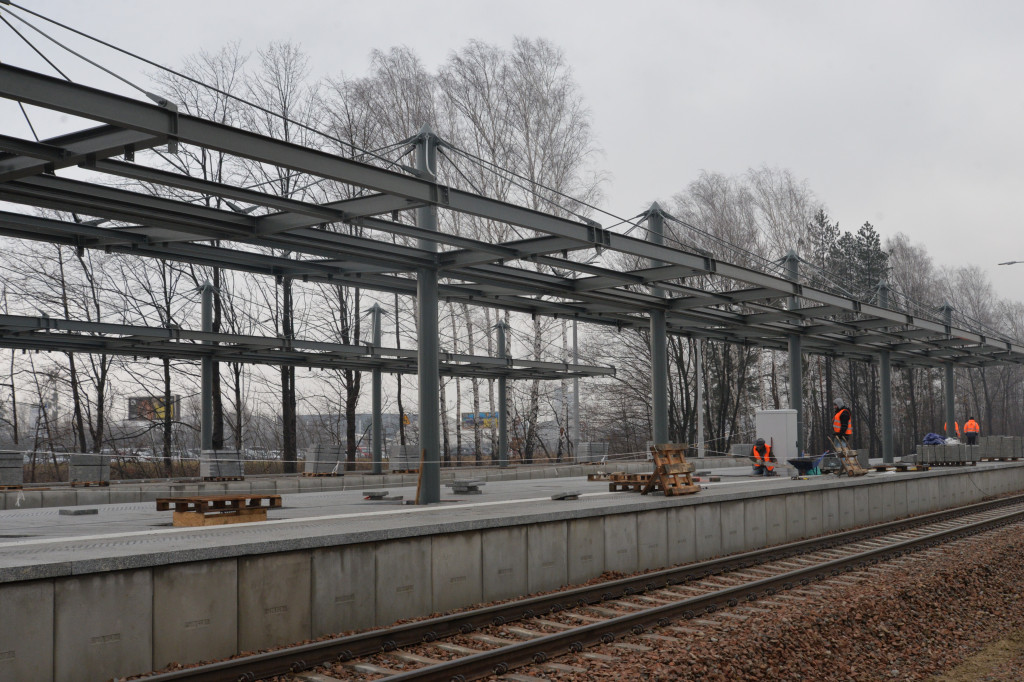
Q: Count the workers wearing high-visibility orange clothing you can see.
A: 4